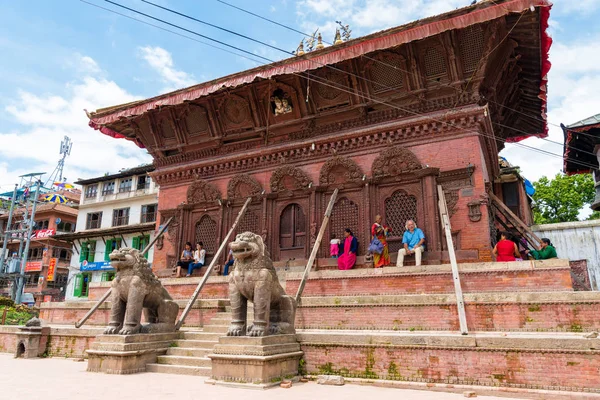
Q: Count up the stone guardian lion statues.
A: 2